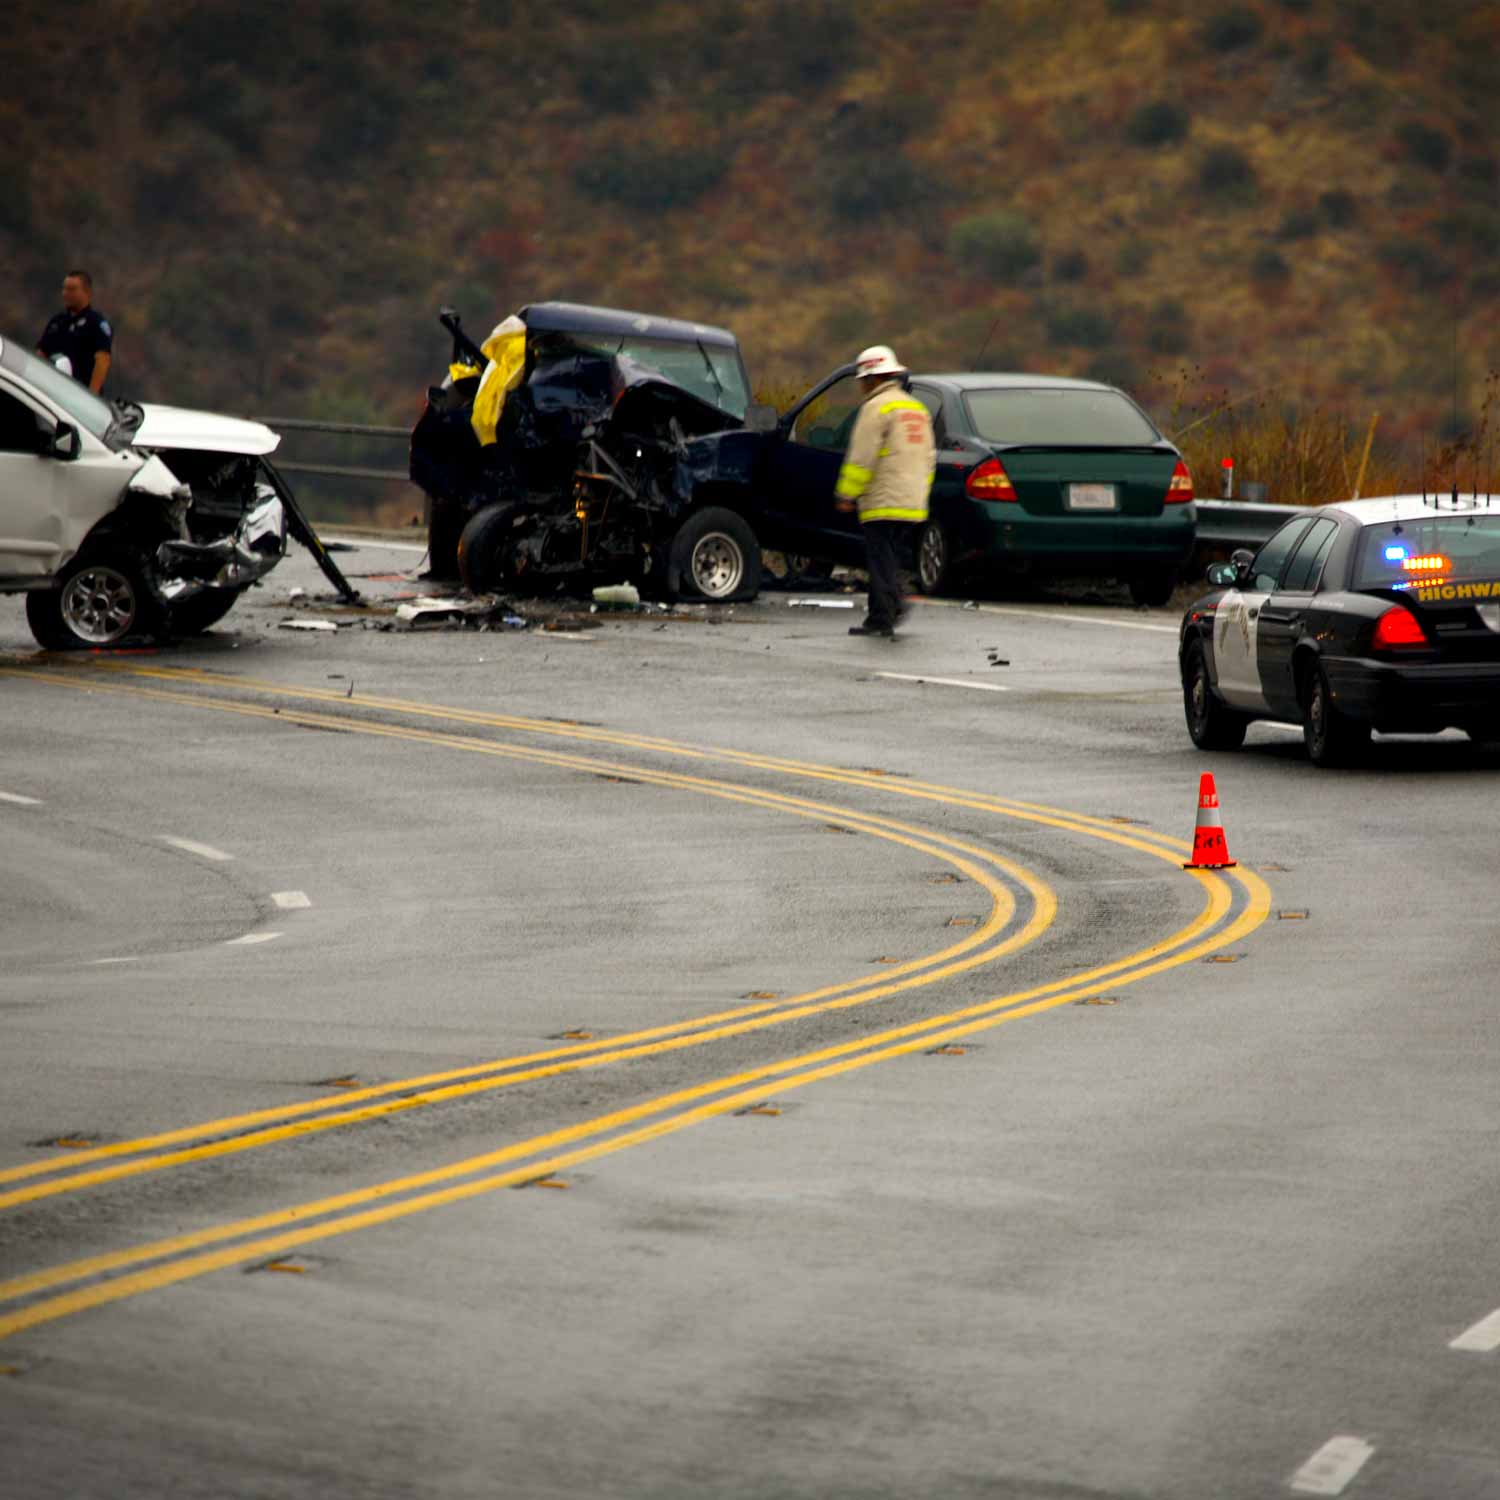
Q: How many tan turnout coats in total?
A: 1